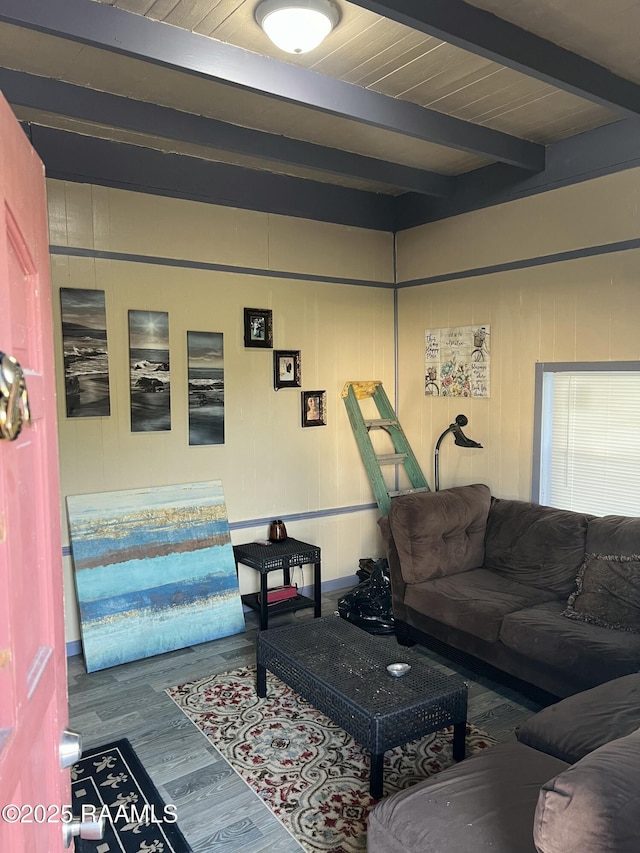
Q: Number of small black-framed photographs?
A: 3